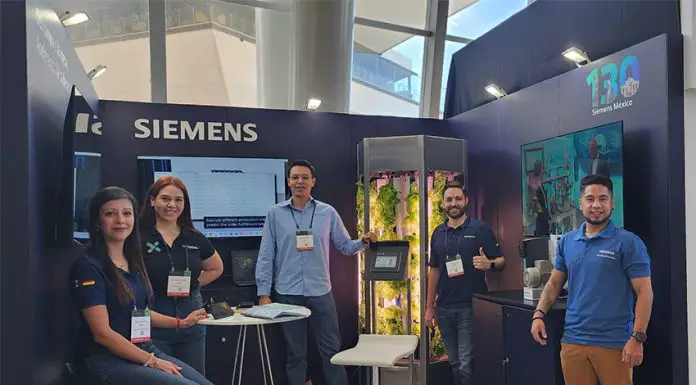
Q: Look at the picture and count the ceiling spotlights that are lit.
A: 5